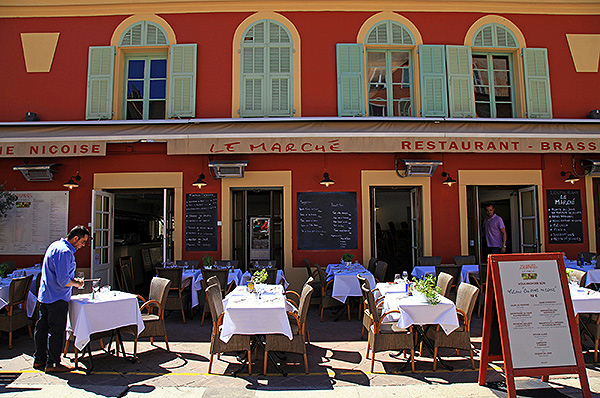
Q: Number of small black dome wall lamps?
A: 5